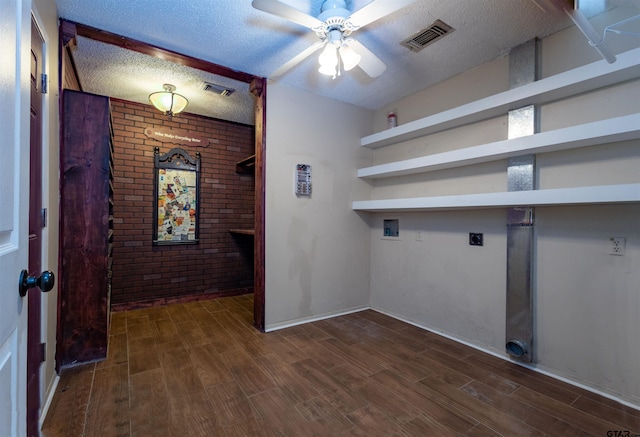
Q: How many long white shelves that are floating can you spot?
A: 3